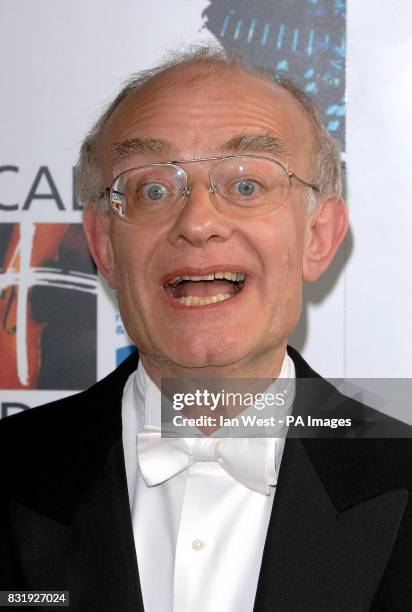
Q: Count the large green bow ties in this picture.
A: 0